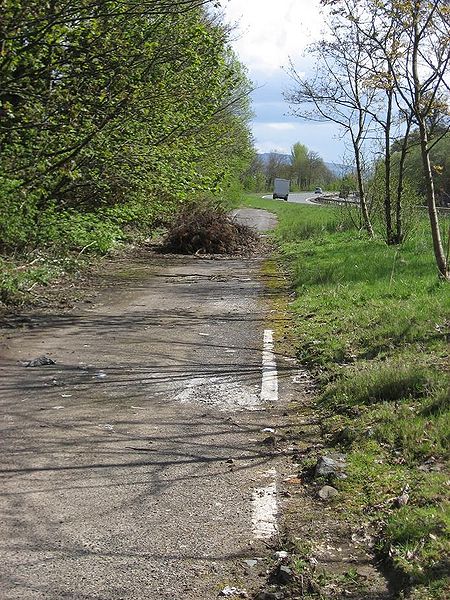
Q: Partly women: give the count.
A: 0